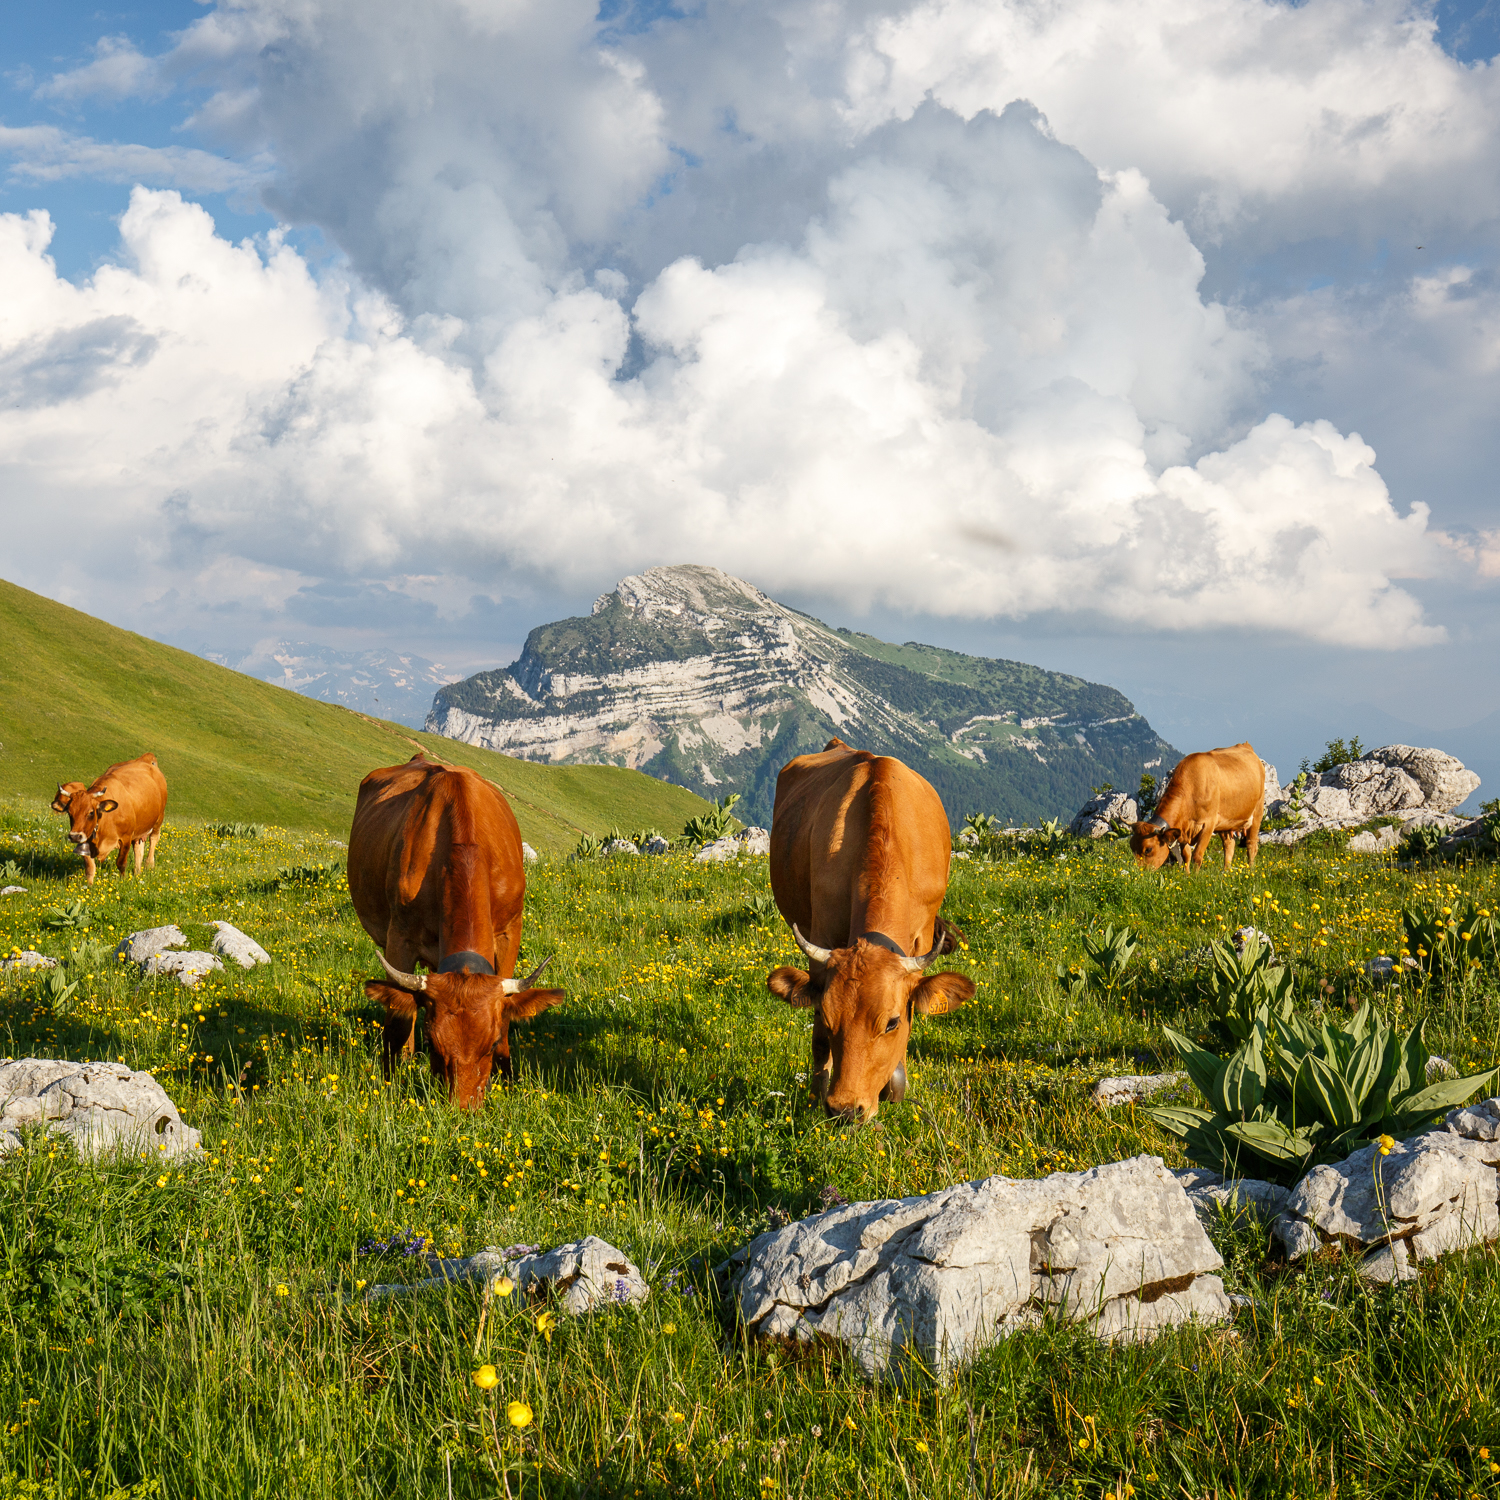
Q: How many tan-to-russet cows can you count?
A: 4